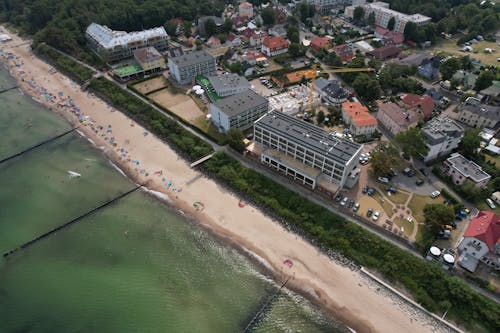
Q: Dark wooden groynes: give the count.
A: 4